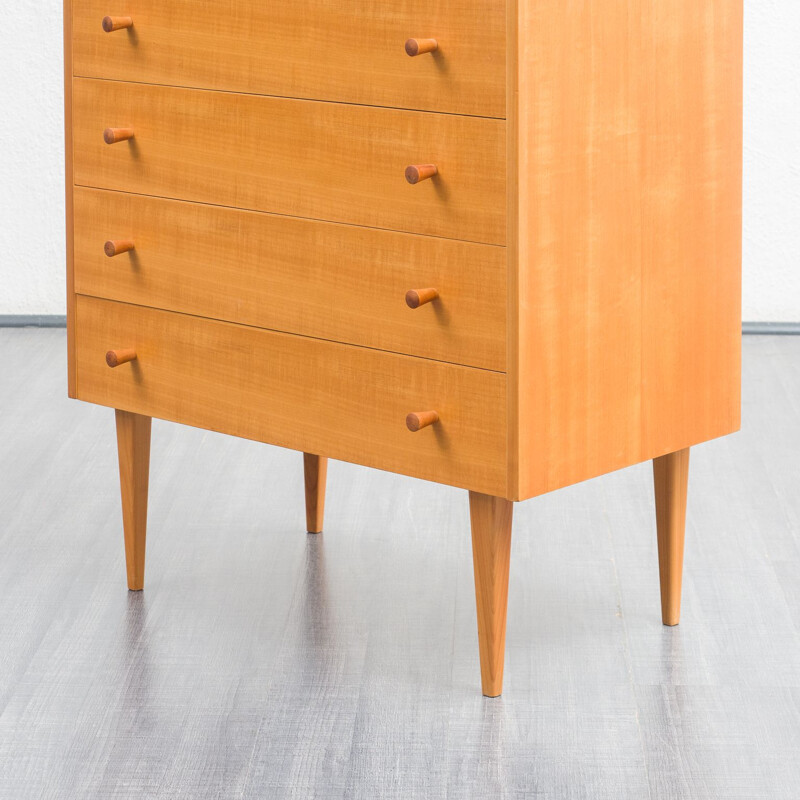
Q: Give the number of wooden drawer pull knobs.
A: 8